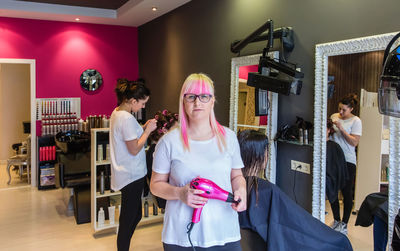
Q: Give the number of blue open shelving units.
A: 0